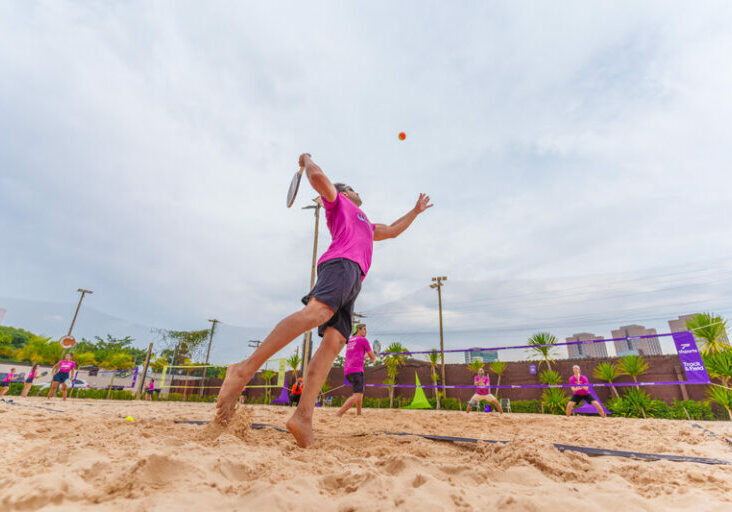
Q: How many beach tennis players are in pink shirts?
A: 8